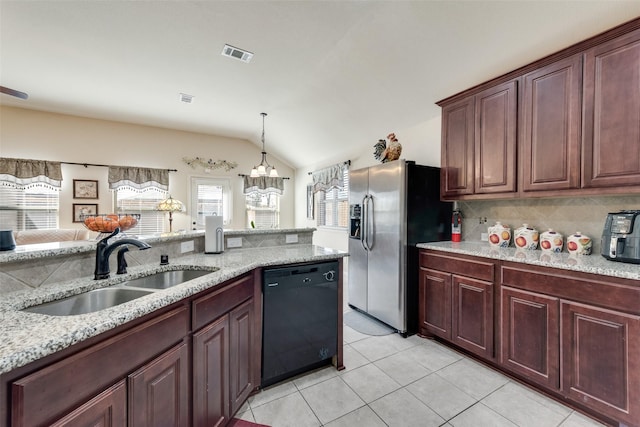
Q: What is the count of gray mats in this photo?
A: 1